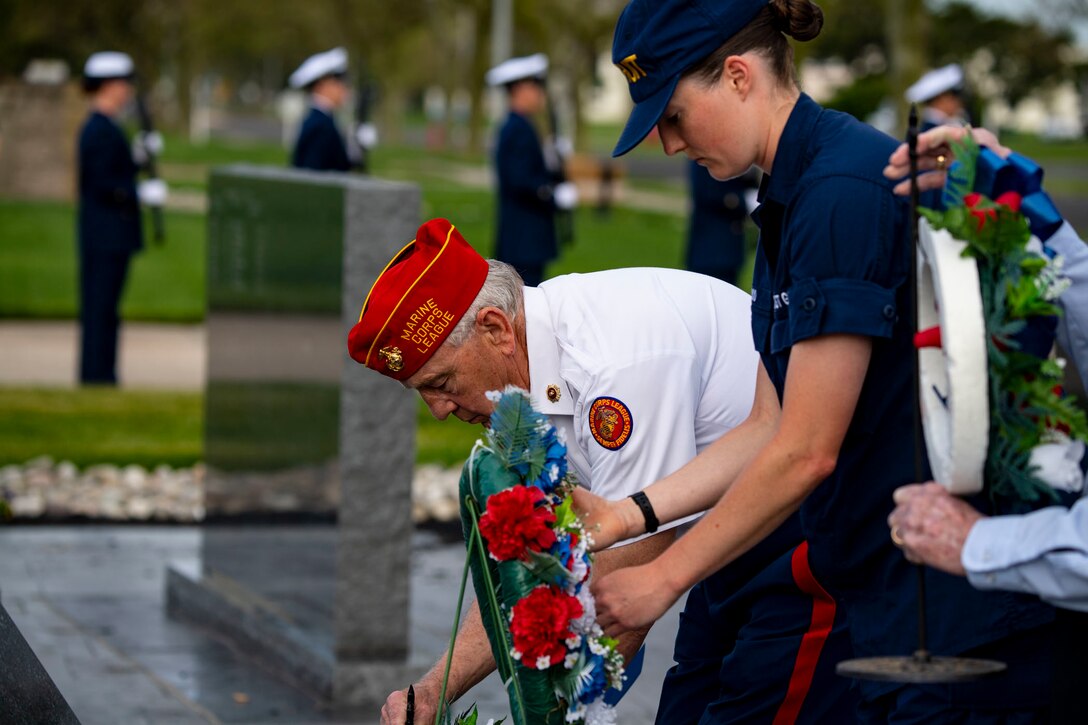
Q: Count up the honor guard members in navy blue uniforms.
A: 5